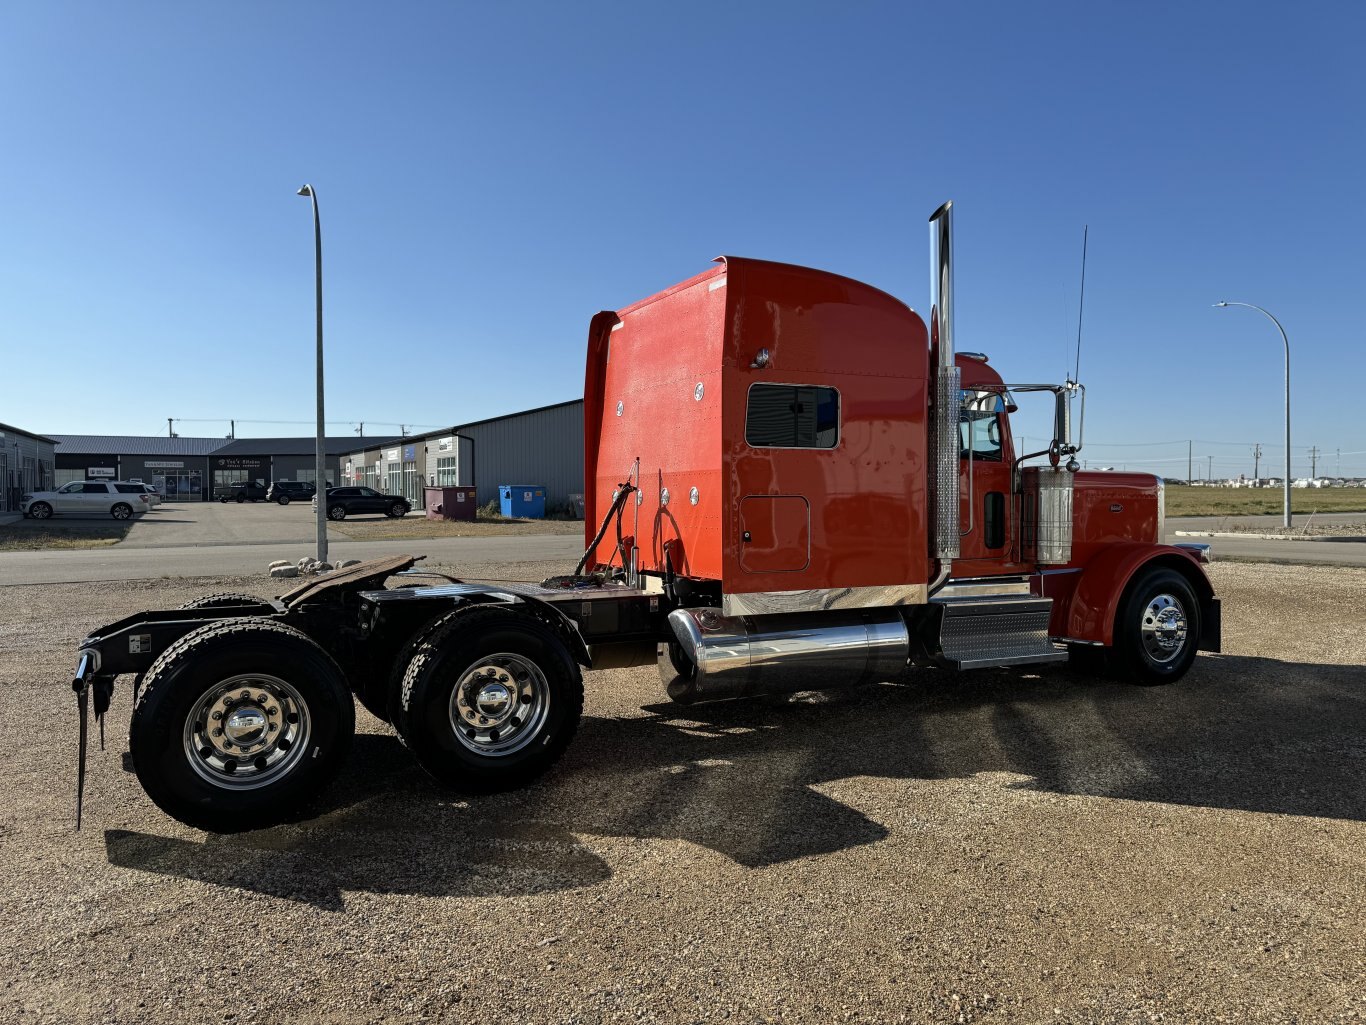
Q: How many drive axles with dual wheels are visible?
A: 2